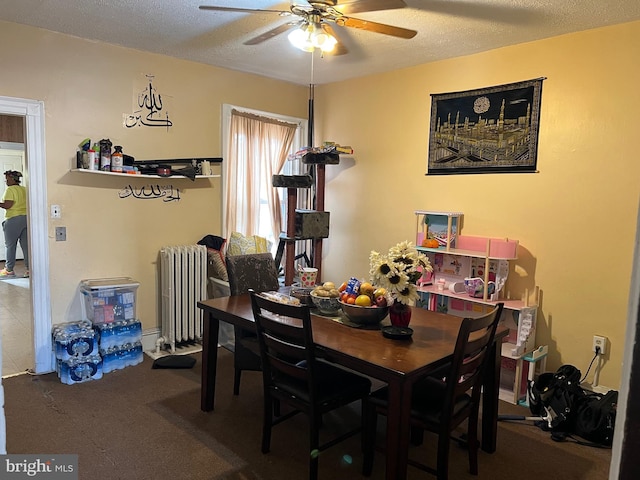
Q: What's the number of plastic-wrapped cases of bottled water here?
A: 4